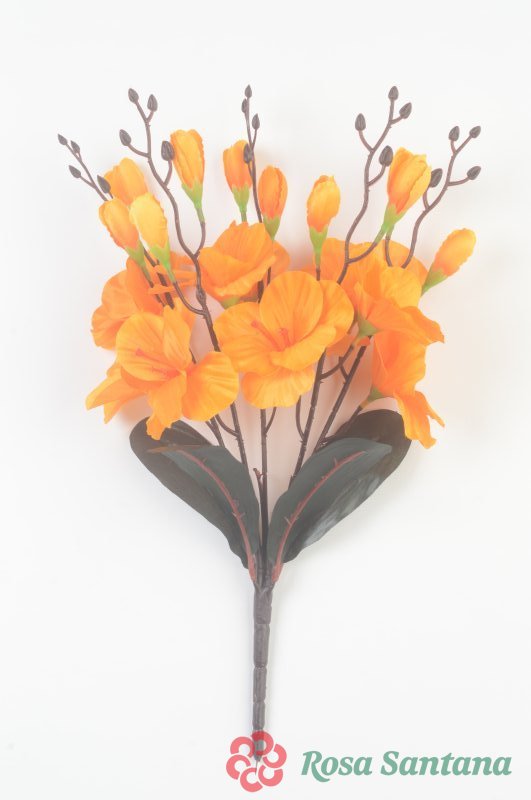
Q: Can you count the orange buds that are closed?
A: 9